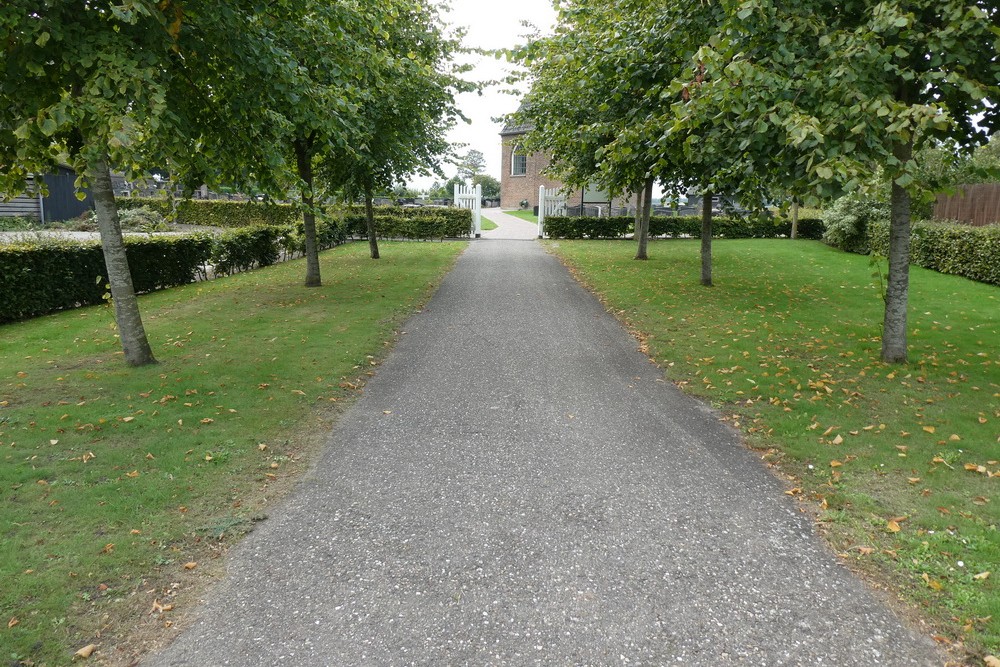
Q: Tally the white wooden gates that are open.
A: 2